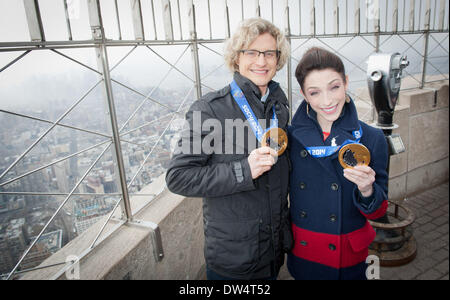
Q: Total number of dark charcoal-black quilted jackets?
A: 1